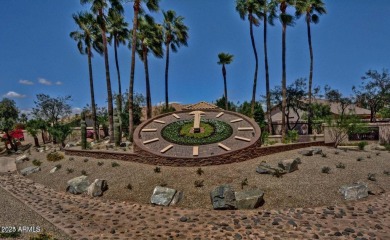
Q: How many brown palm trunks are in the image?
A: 11